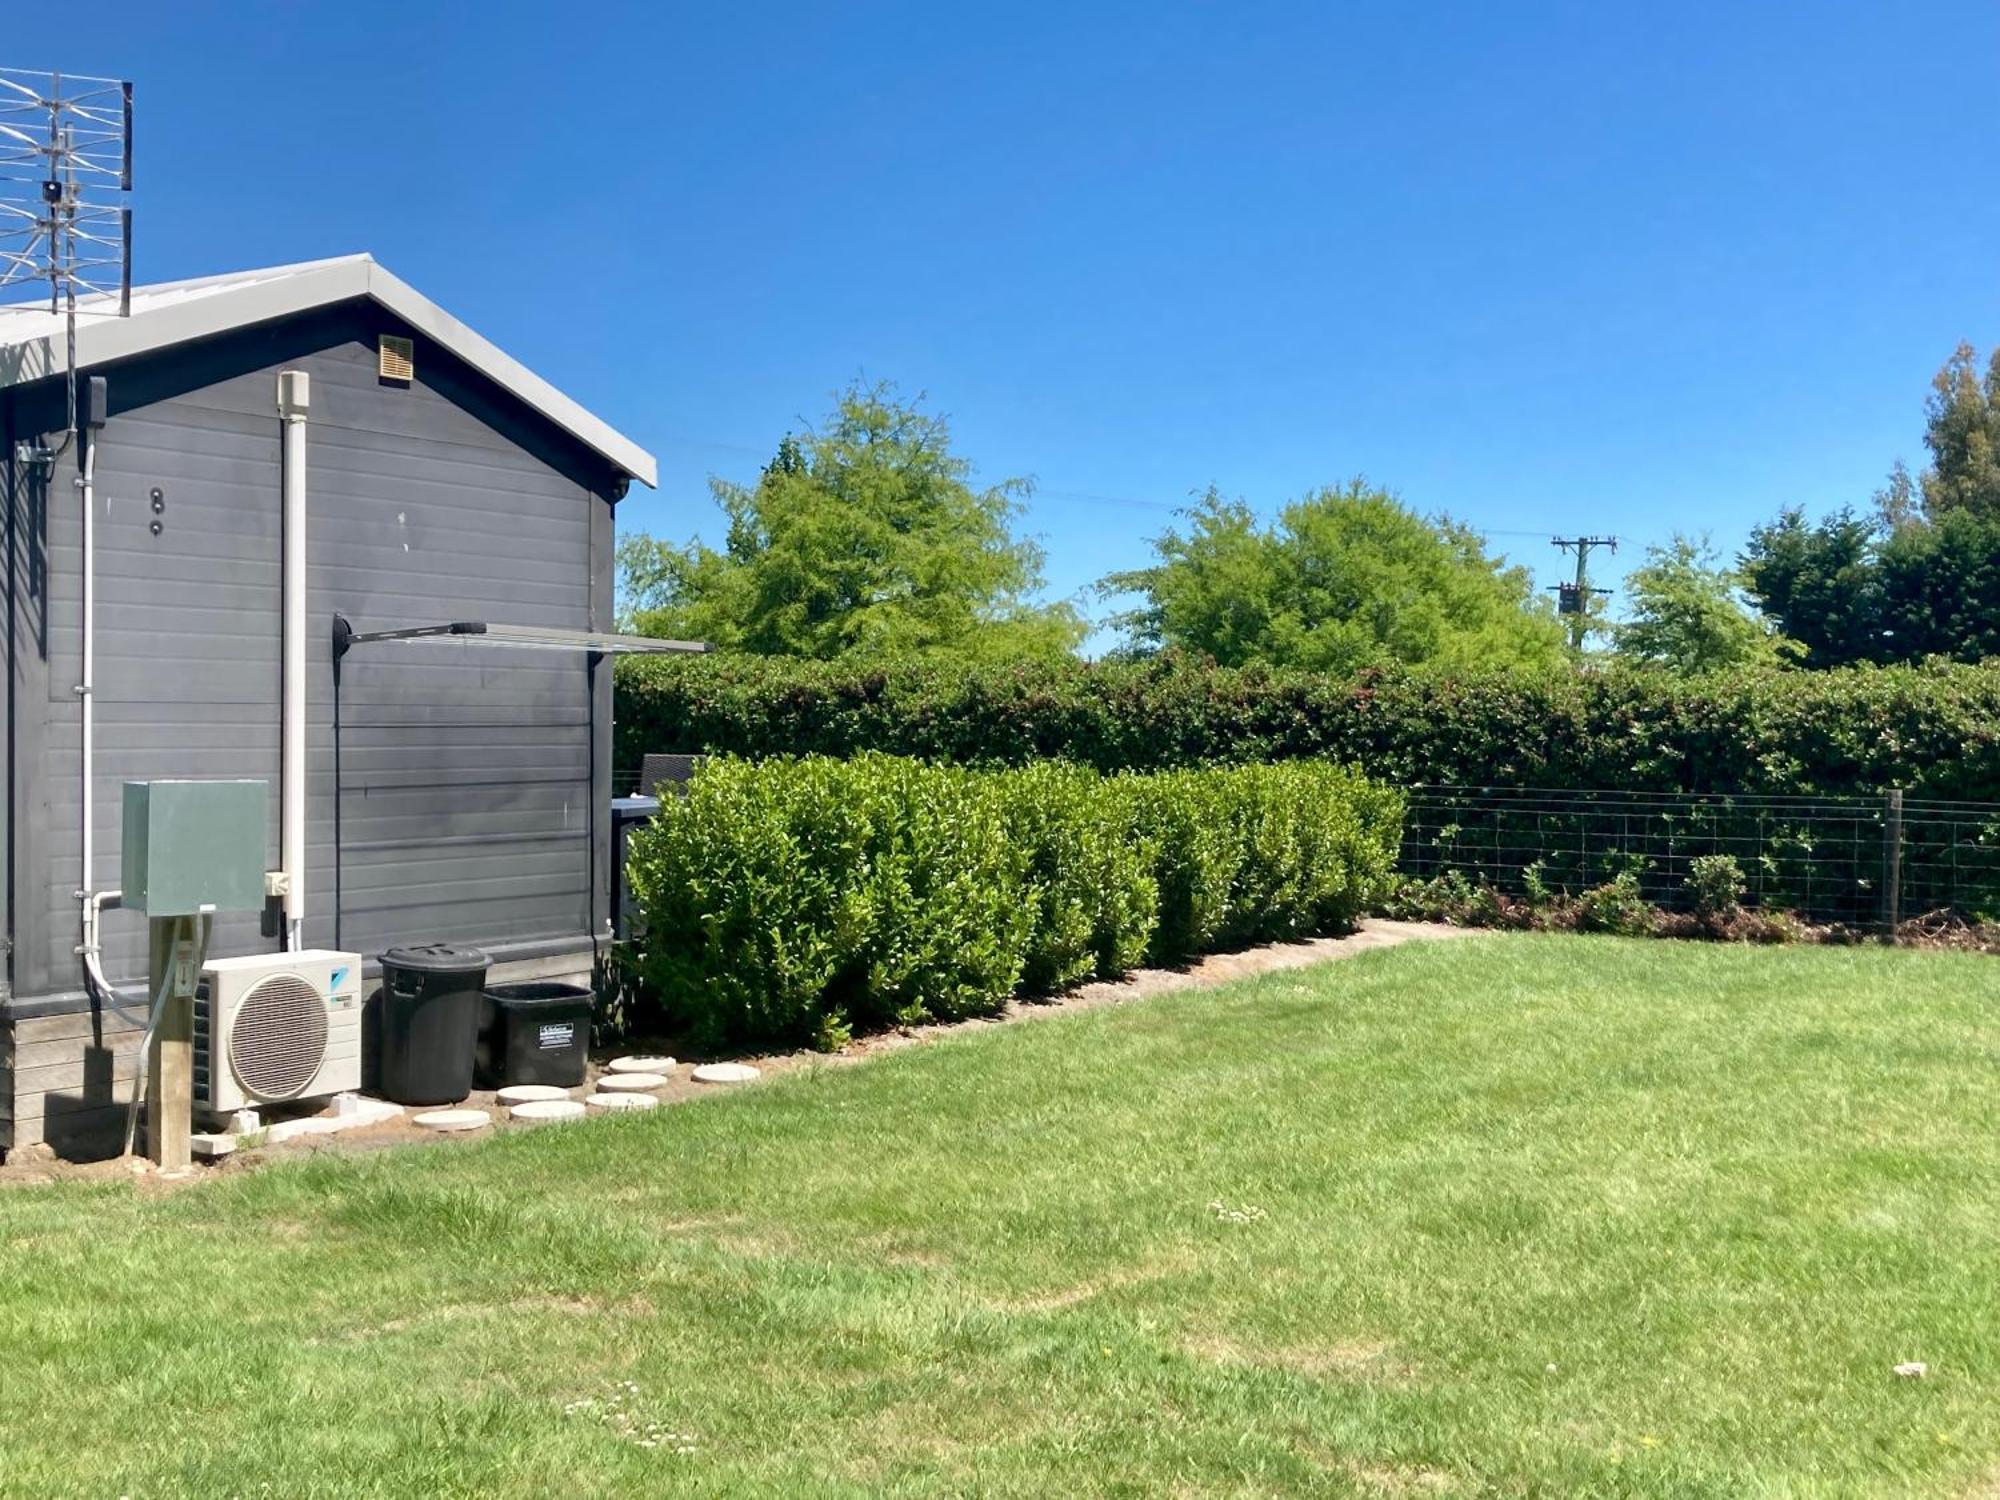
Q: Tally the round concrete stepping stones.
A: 7